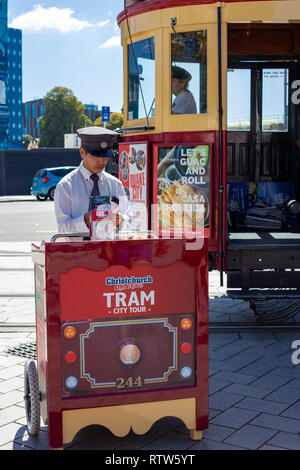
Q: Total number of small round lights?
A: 6